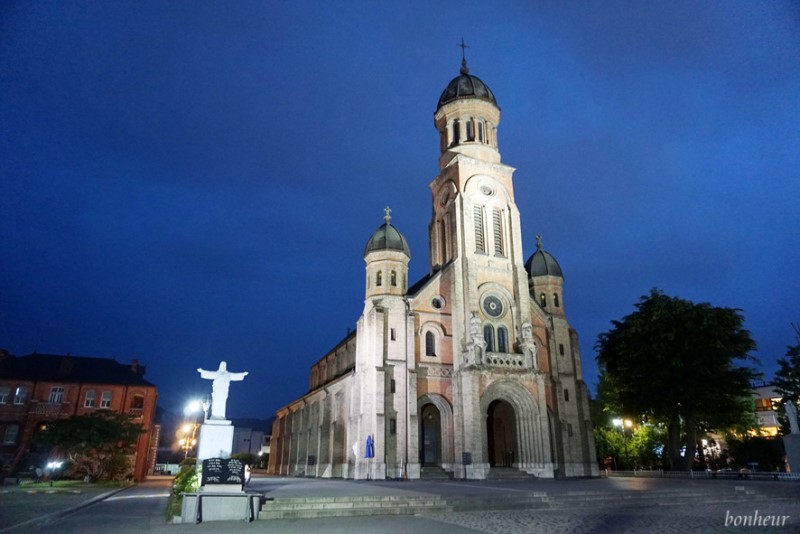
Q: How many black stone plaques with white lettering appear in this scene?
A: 1